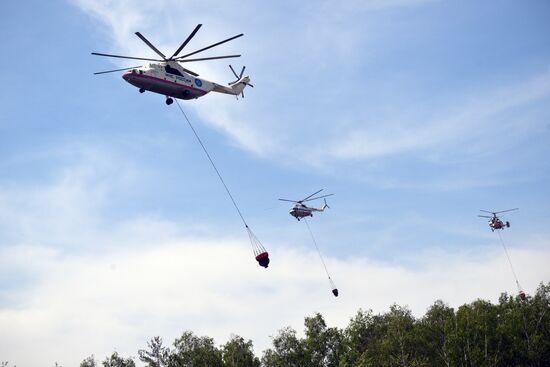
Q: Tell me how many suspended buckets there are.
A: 3